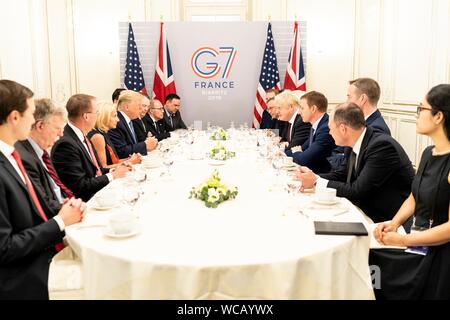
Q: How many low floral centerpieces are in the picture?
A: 3